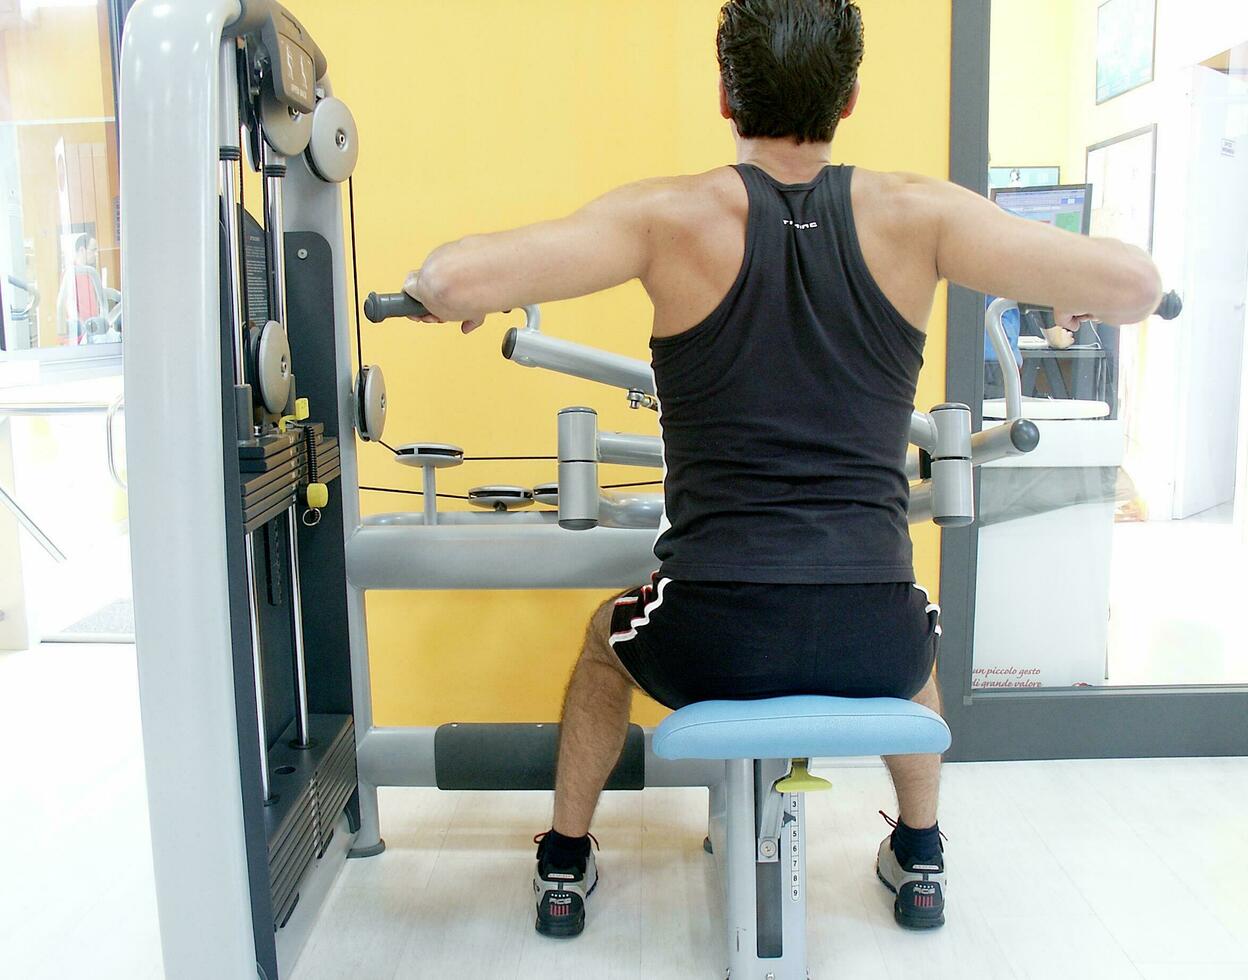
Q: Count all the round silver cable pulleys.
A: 7